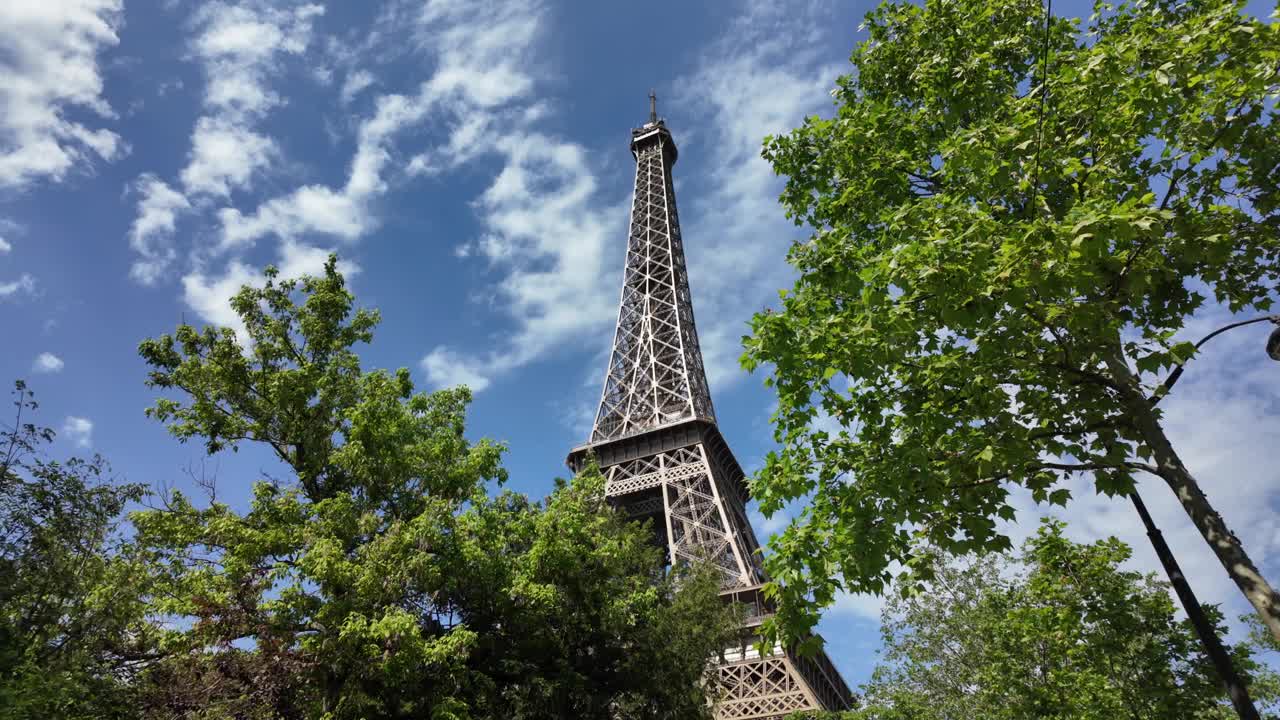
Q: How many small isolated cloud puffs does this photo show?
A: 2